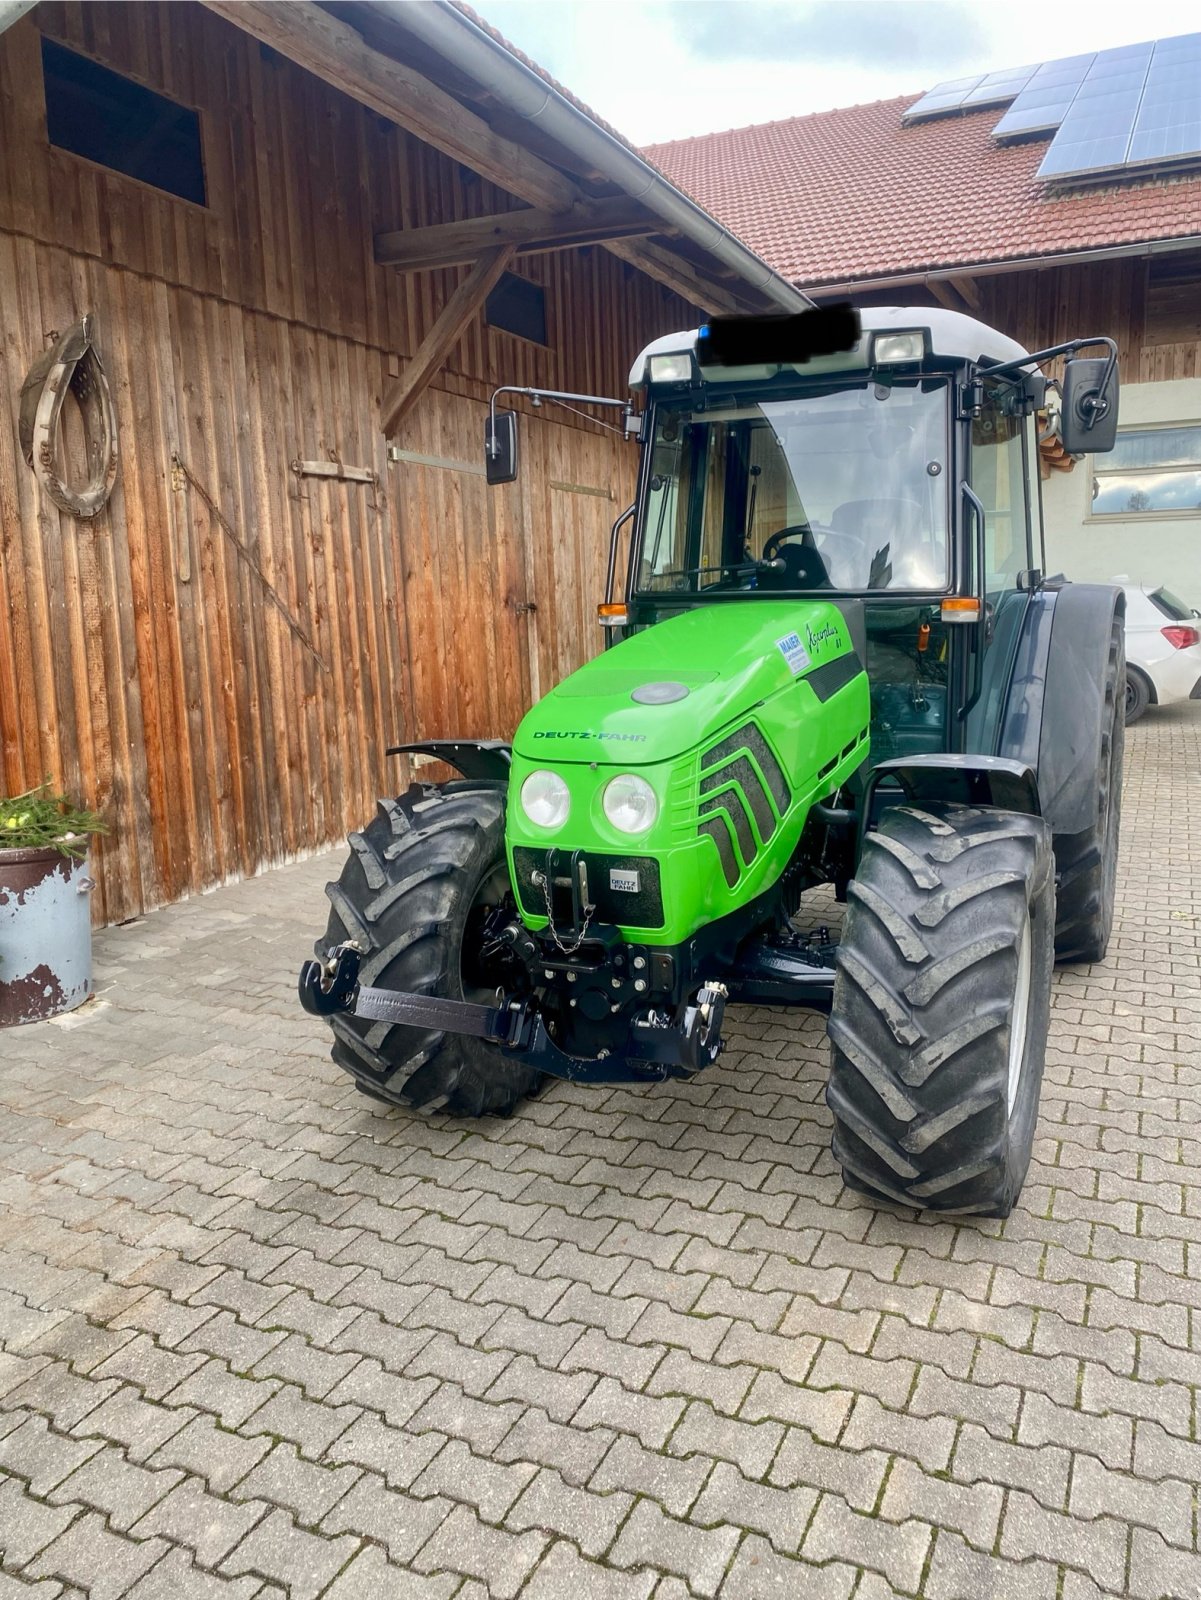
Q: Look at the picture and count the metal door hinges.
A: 3